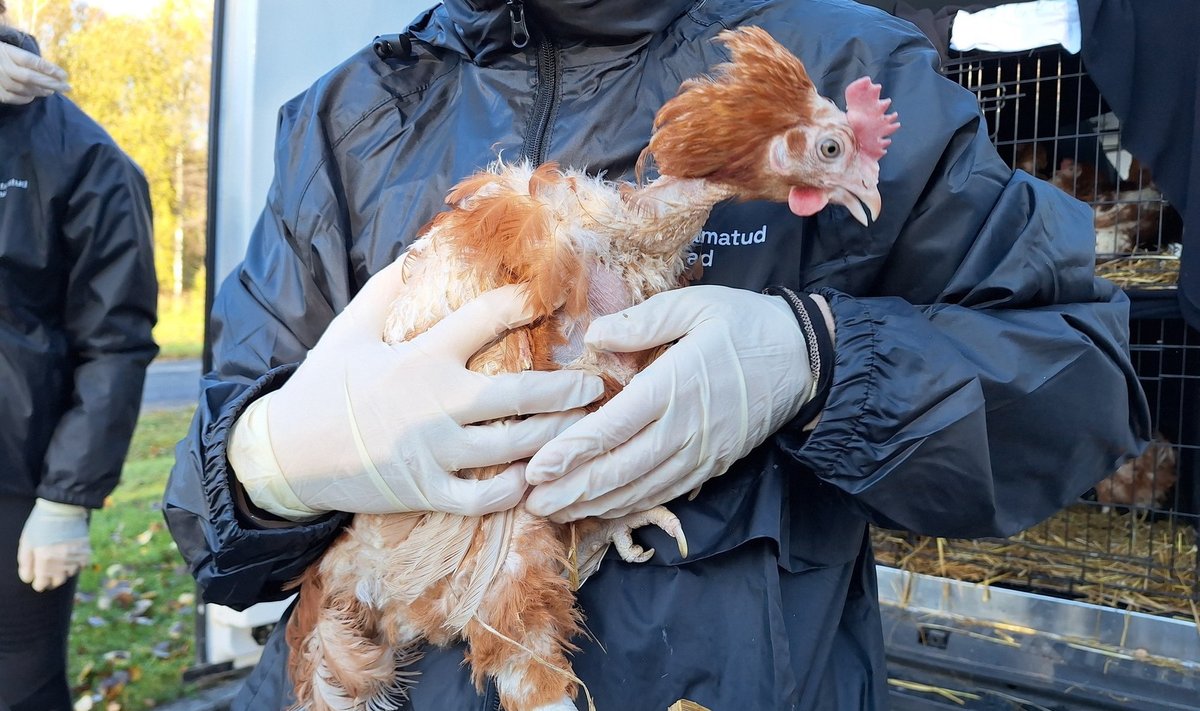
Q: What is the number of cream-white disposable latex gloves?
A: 4